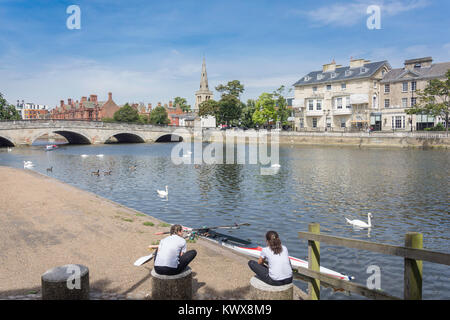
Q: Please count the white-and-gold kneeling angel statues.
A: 0